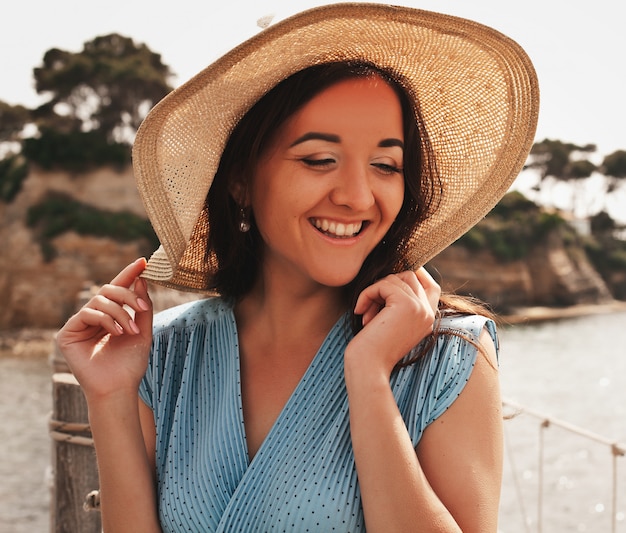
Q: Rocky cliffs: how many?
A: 2